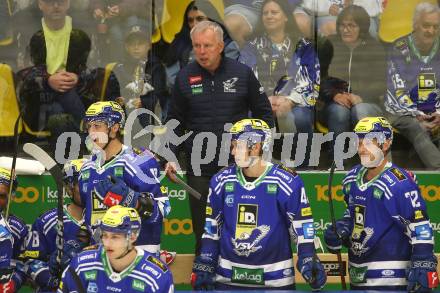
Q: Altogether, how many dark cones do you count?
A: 0